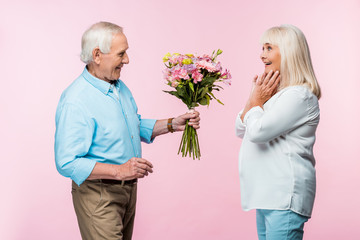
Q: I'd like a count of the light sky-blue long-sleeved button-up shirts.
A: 1